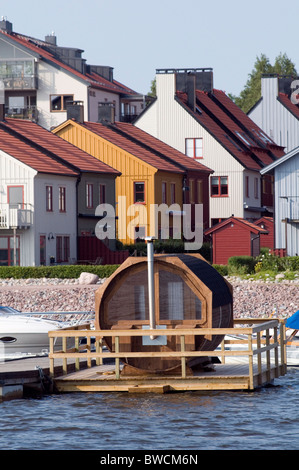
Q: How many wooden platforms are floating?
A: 1